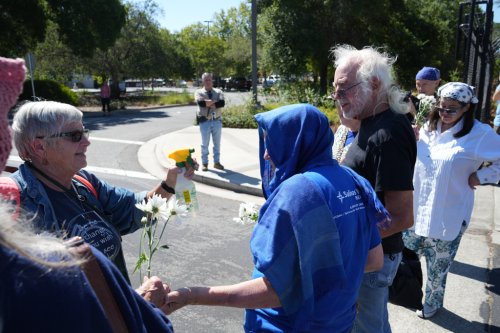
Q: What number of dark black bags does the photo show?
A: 1